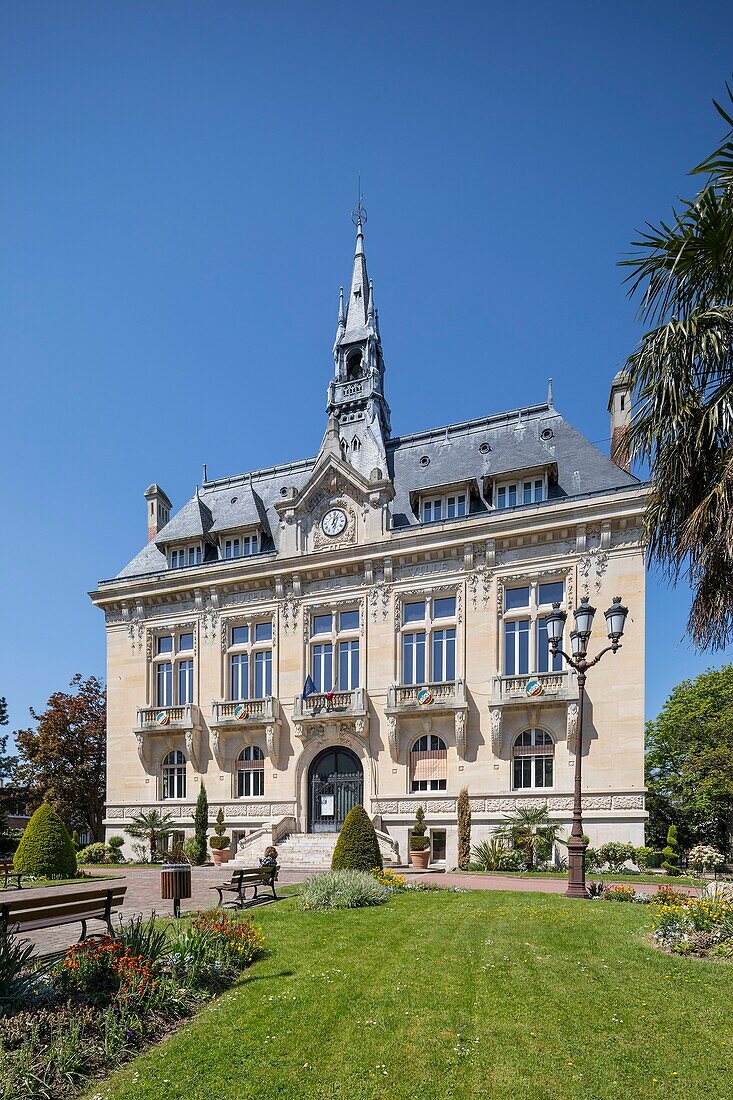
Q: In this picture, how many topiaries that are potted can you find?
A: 2